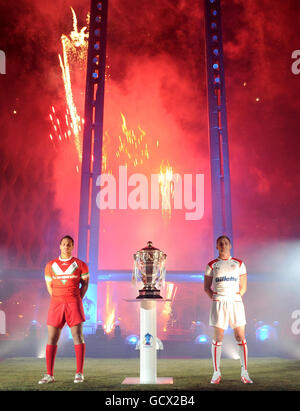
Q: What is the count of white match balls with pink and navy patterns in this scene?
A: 0